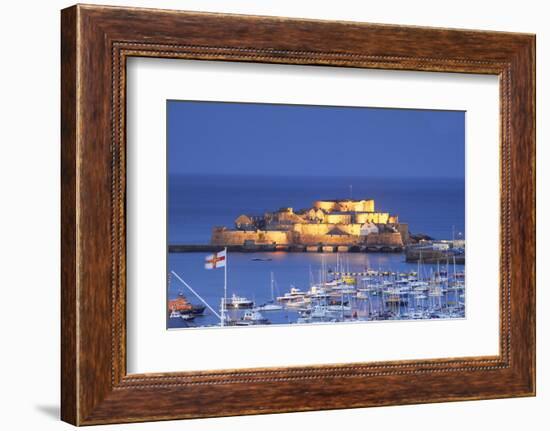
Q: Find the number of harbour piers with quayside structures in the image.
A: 1